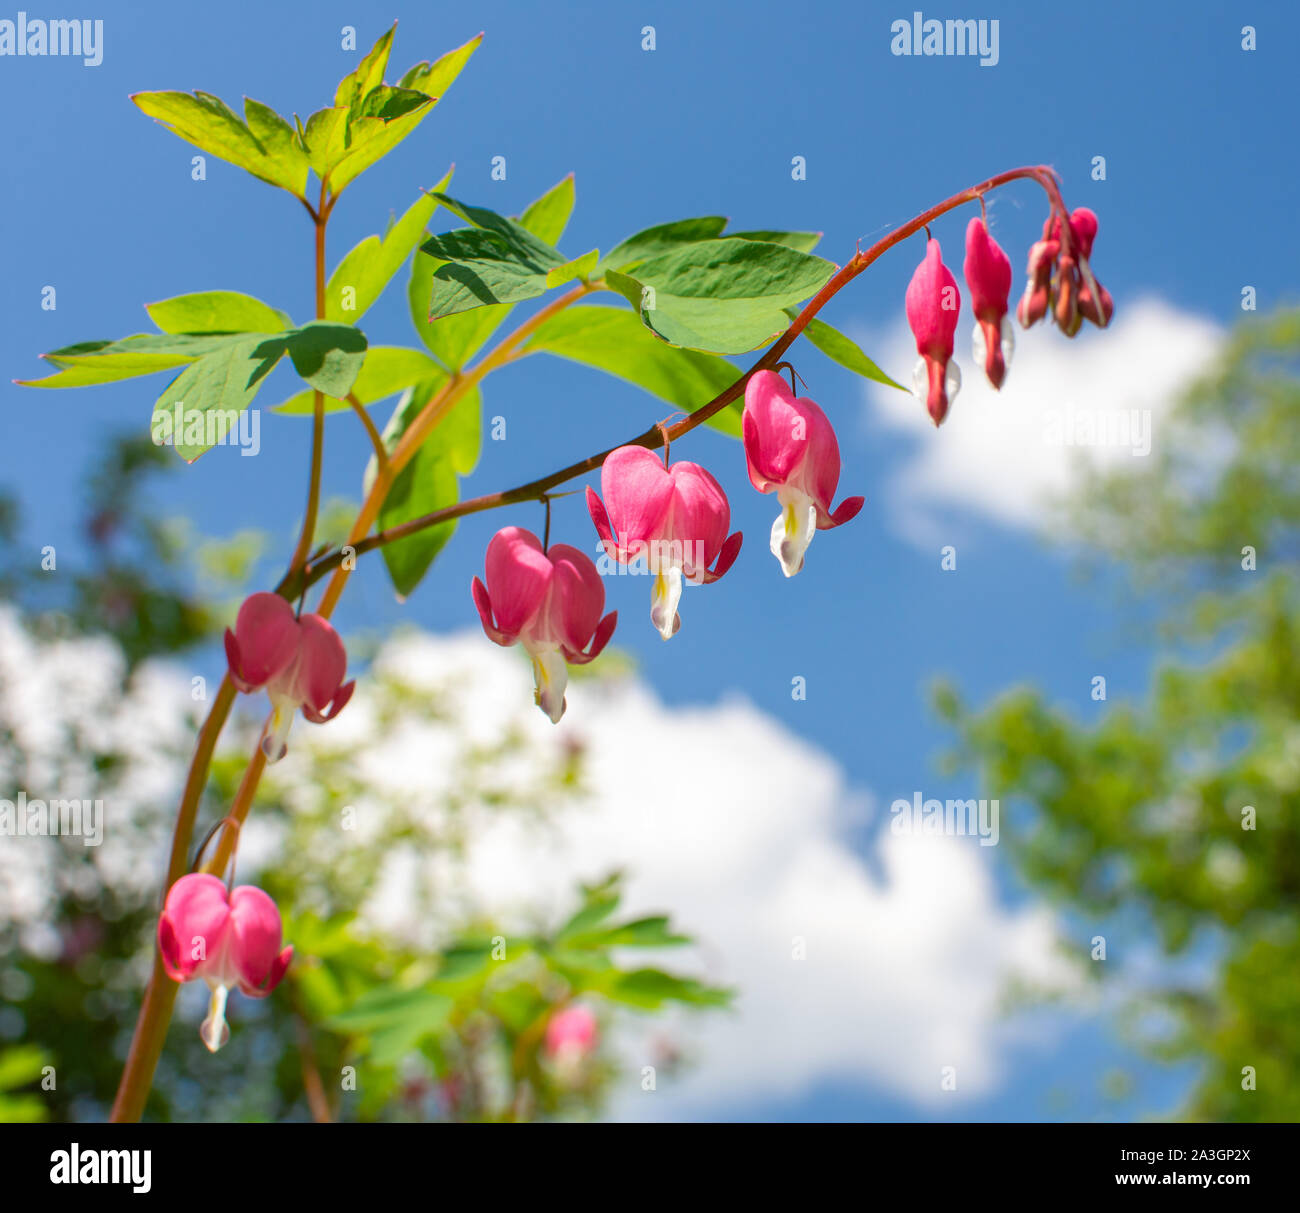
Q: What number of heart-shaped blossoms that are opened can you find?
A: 5